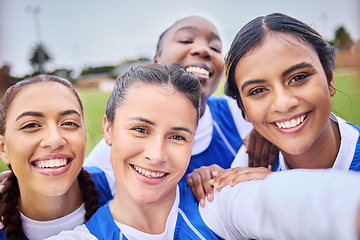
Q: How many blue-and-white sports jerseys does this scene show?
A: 4